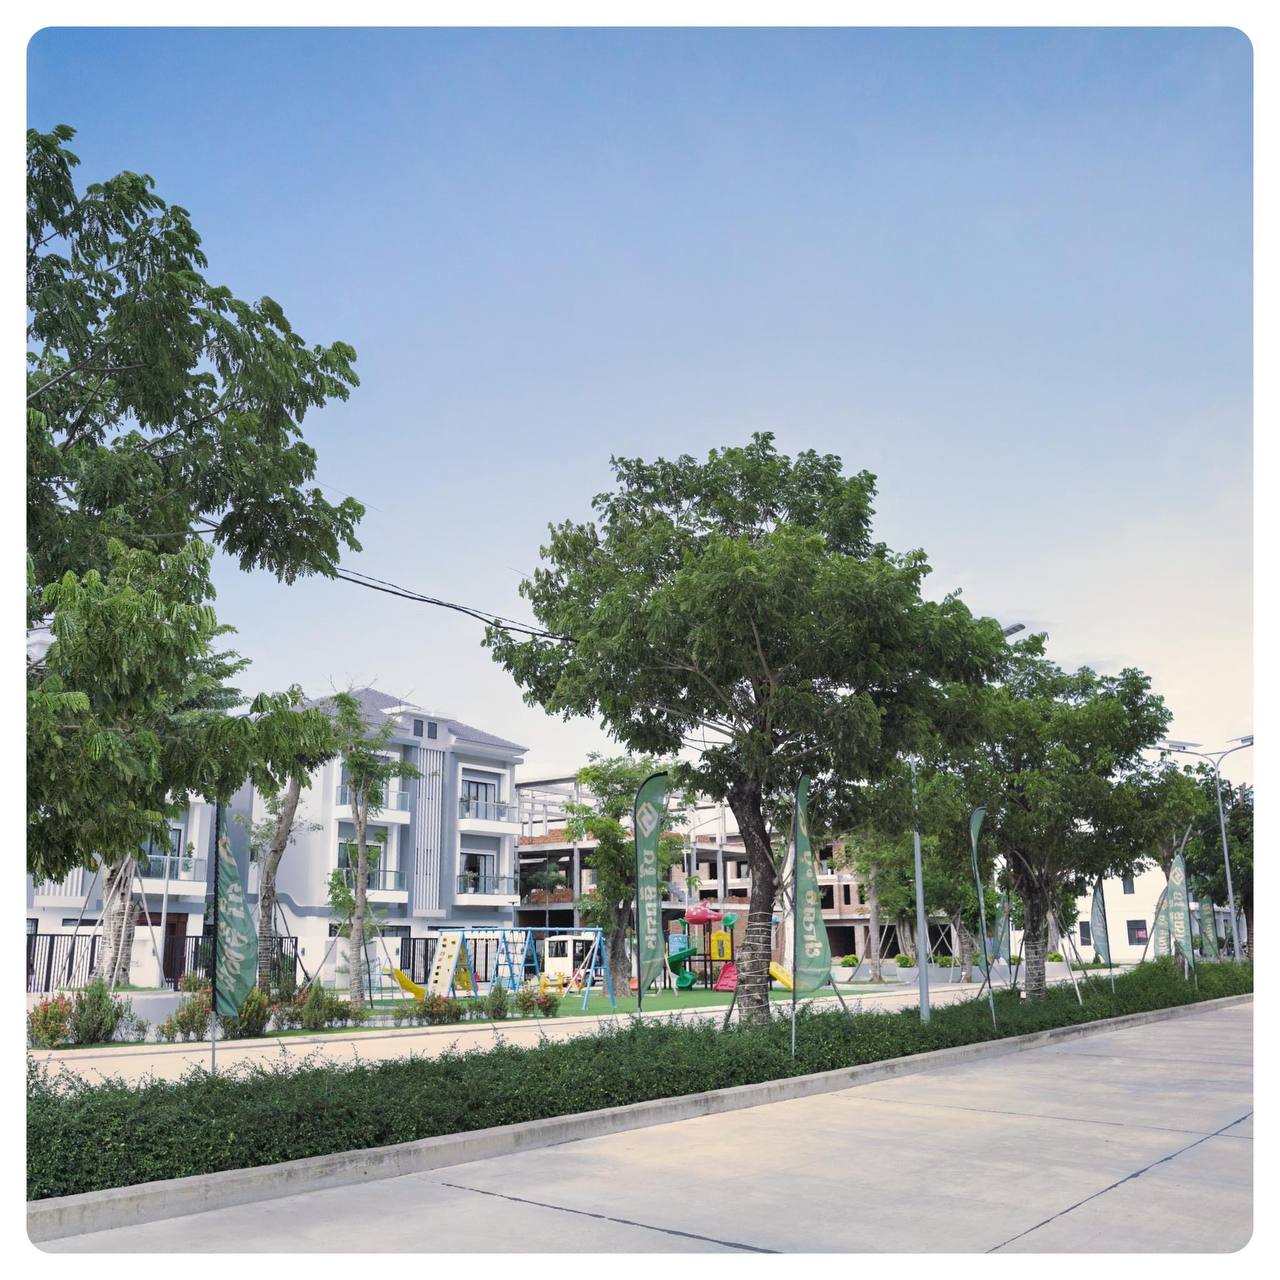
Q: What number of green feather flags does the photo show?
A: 9